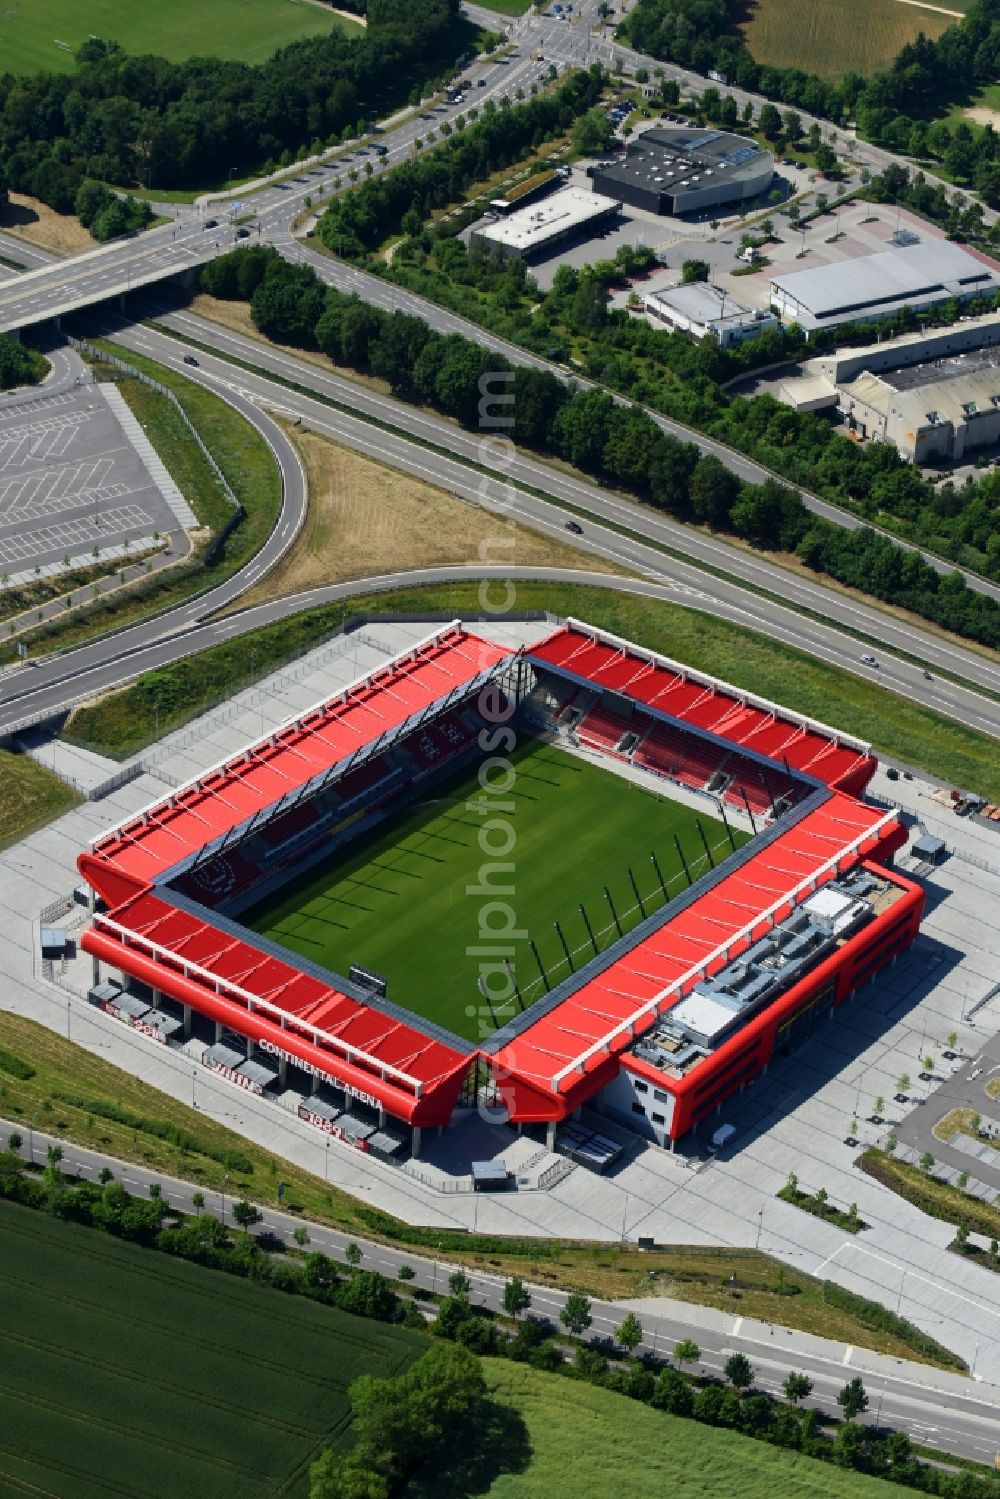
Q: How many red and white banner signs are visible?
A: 3